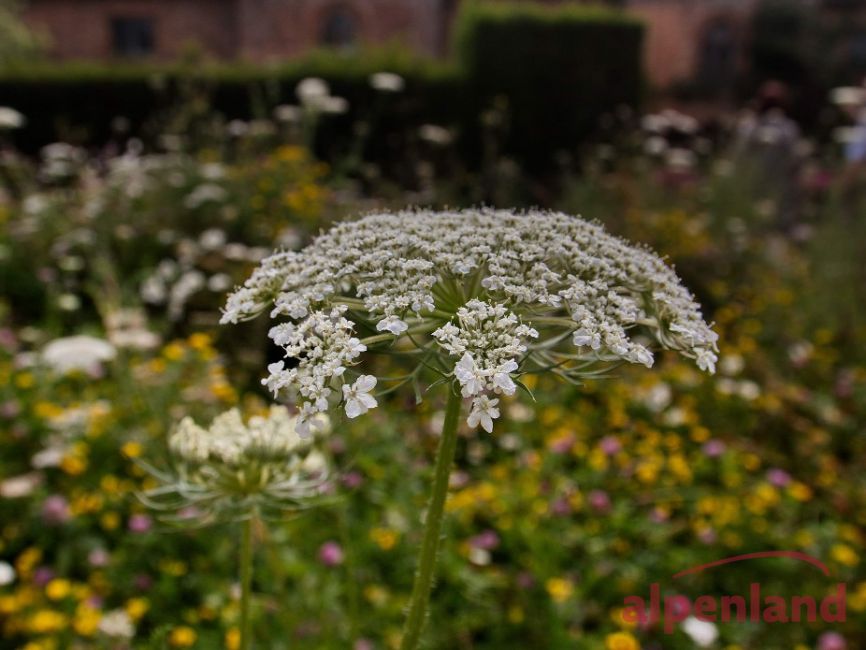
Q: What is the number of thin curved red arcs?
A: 1